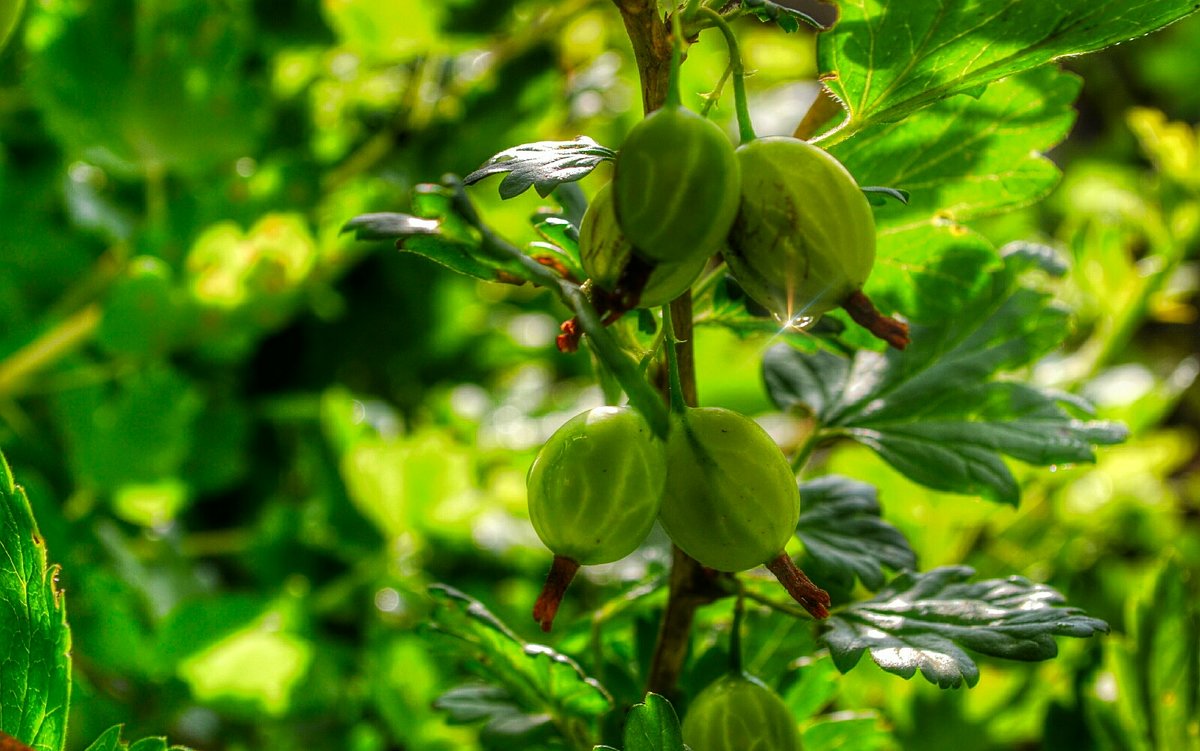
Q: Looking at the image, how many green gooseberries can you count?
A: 6